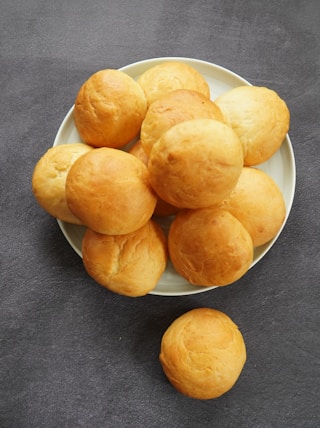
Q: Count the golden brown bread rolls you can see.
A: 12